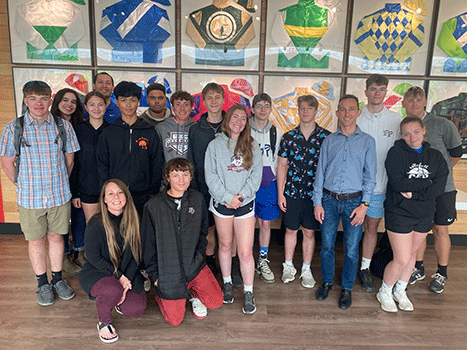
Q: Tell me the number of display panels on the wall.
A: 12